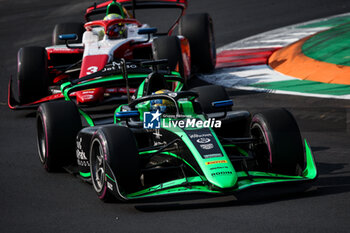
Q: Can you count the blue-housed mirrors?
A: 4